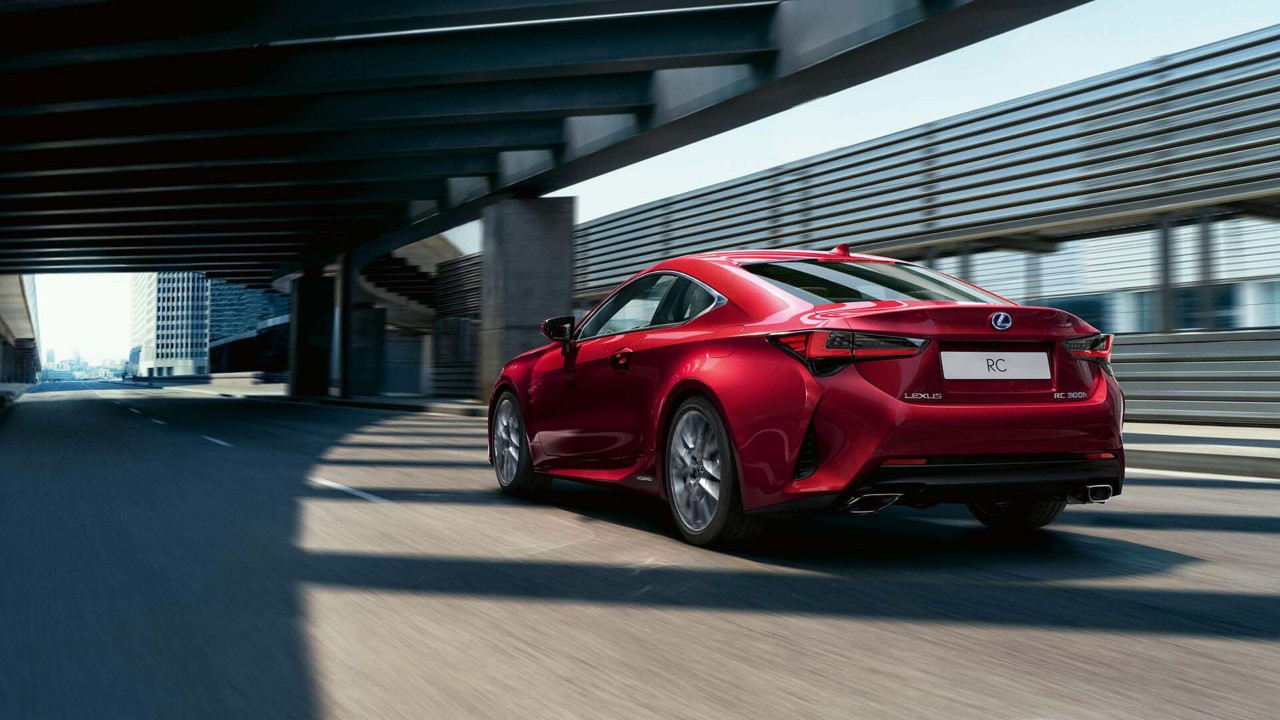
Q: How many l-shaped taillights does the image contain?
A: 2